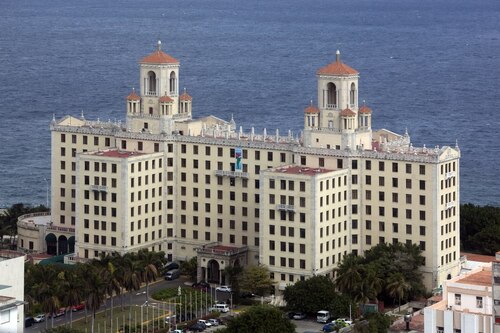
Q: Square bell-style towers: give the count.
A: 2